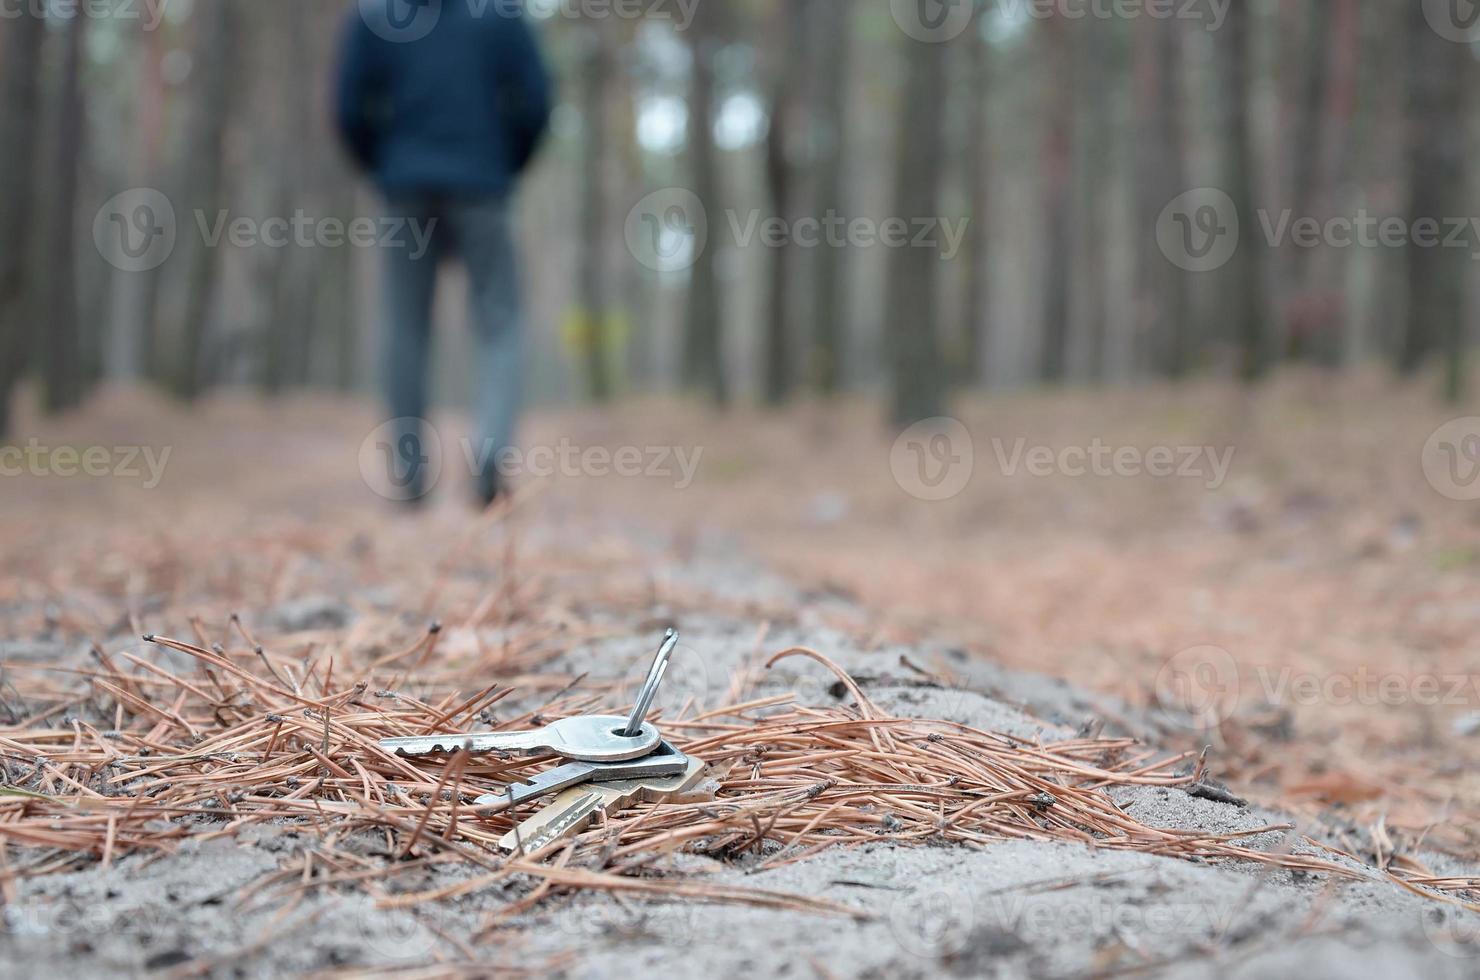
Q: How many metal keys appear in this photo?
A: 3